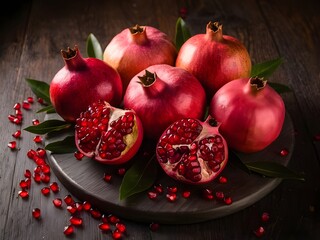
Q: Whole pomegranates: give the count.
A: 5